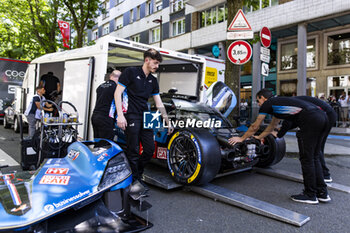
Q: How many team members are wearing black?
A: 5